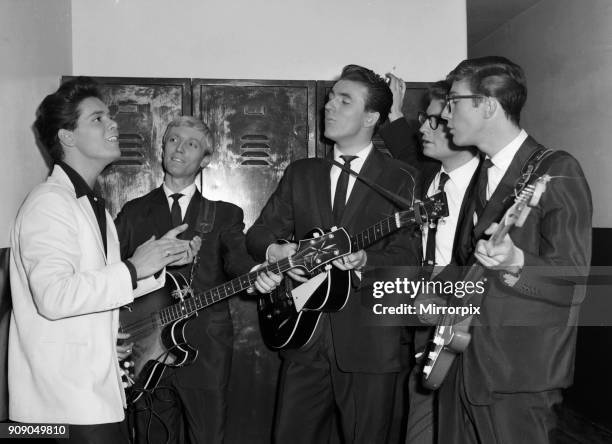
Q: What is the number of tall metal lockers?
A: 3